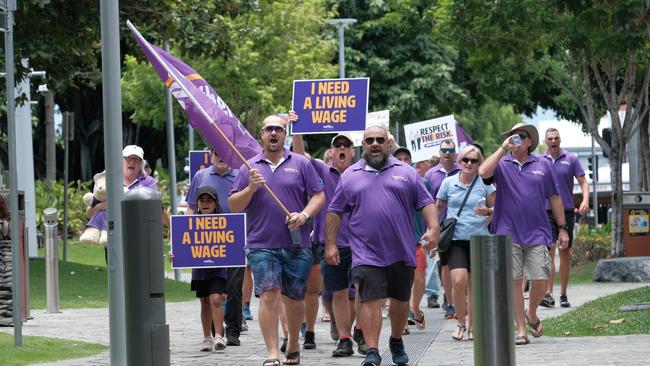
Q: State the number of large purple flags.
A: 1